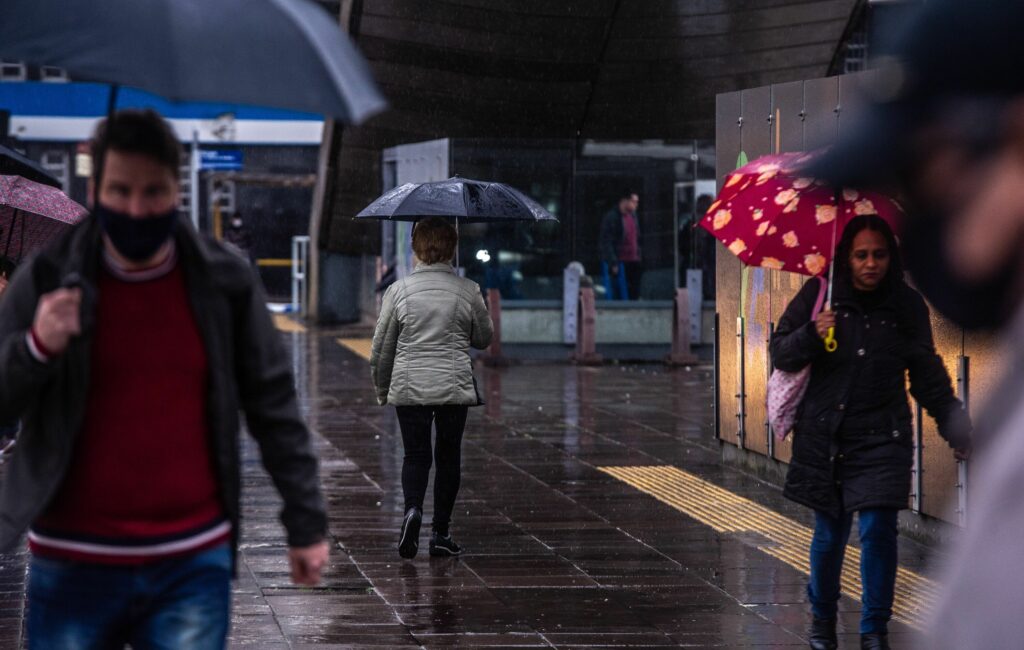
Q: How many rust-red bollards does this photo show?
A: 3